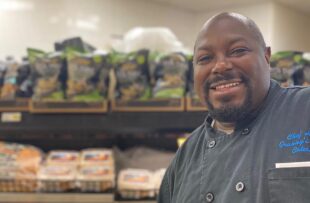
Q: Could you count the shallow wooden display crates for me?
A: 4